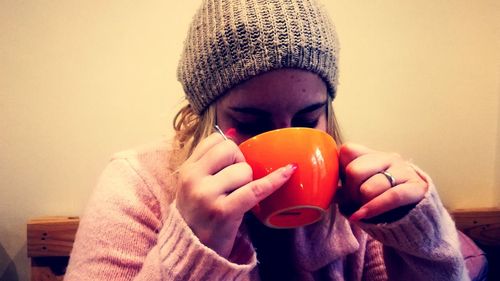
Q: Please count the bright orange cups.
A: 1